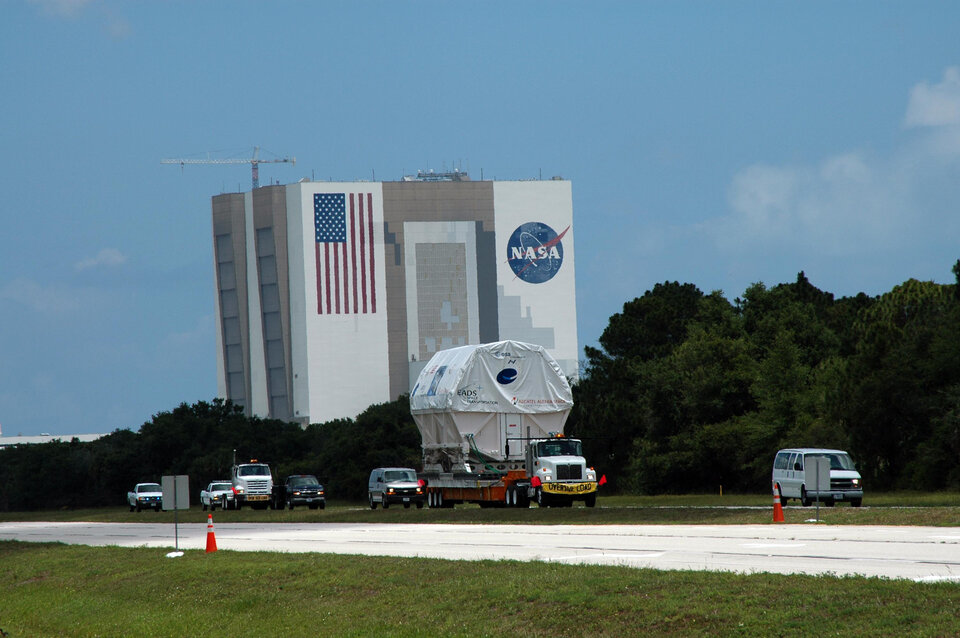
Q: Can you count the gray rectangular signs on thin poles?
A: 2